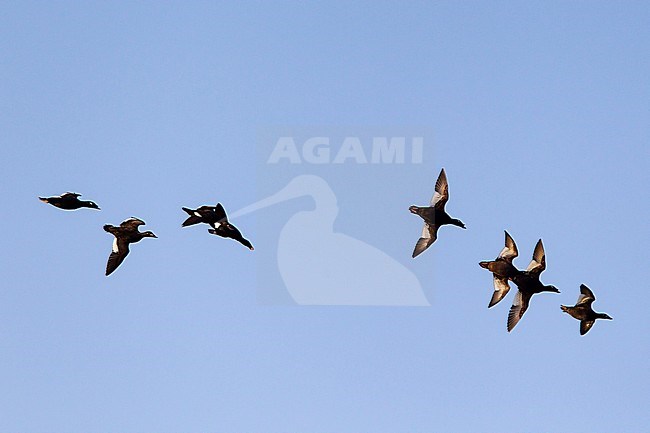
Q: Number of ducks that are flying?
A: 8